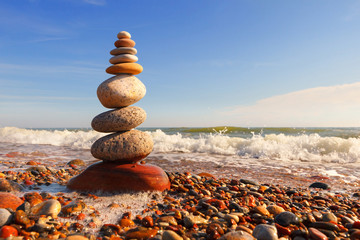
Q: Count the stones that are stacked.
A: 9